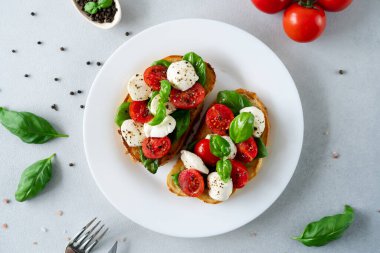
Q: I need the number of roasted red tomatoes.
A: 9